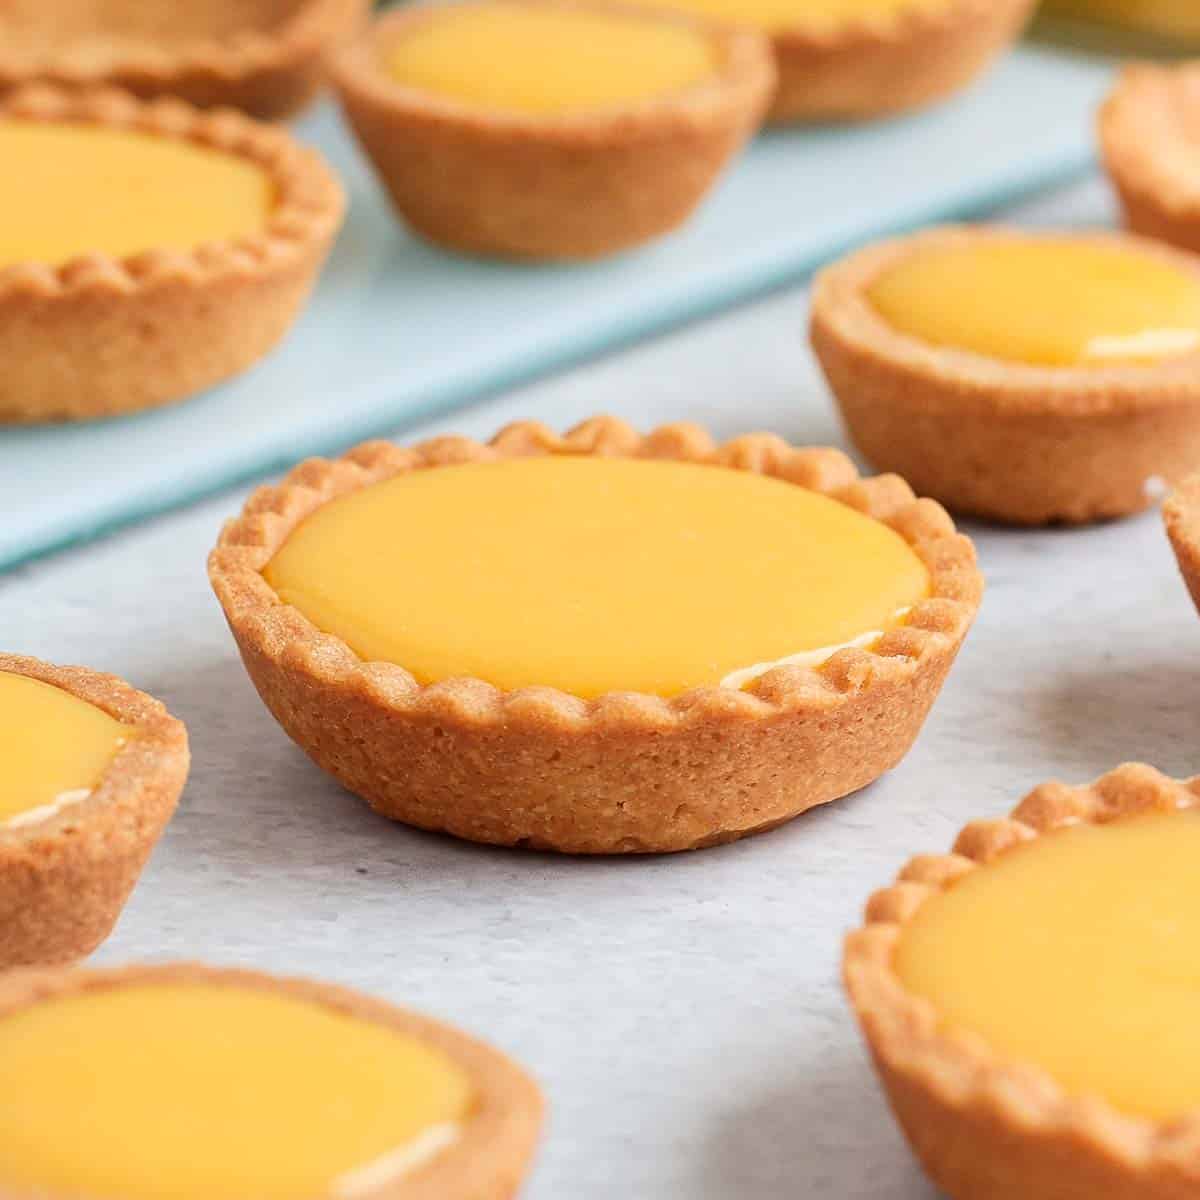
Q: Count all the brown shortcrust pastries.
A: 11